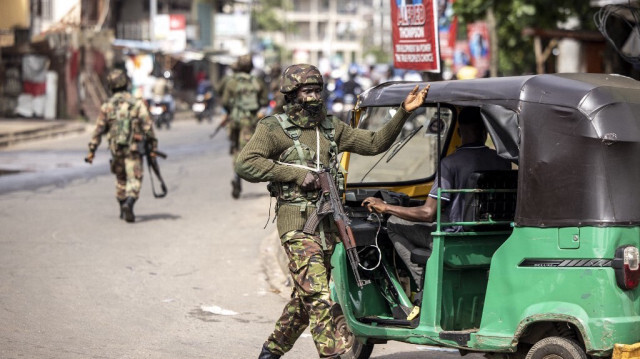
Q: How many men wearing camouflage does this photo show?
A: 3